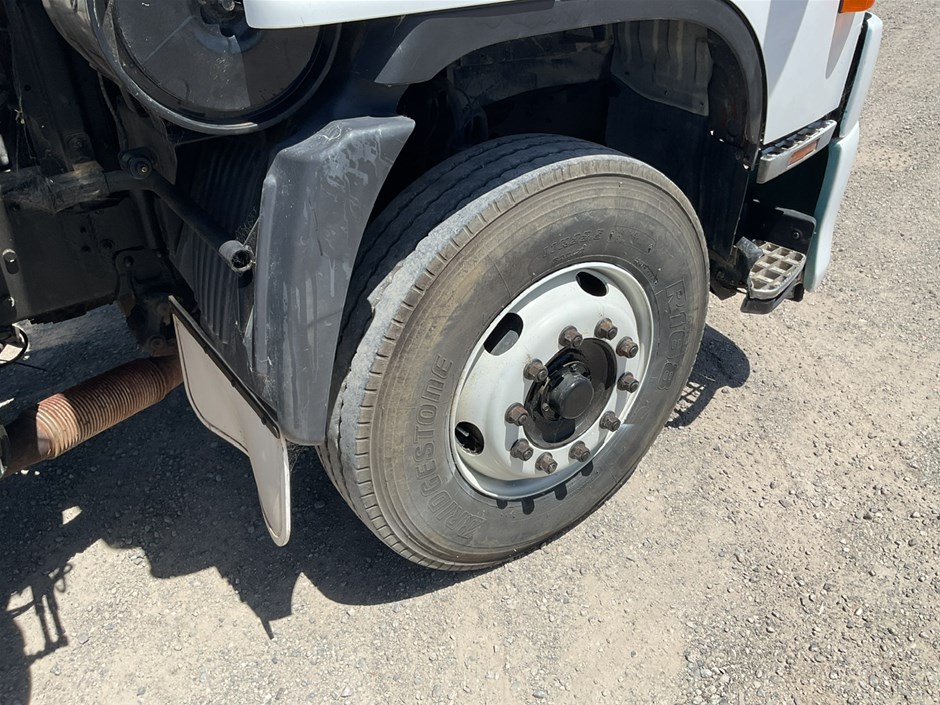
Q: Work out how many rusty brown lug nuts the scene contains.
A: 10